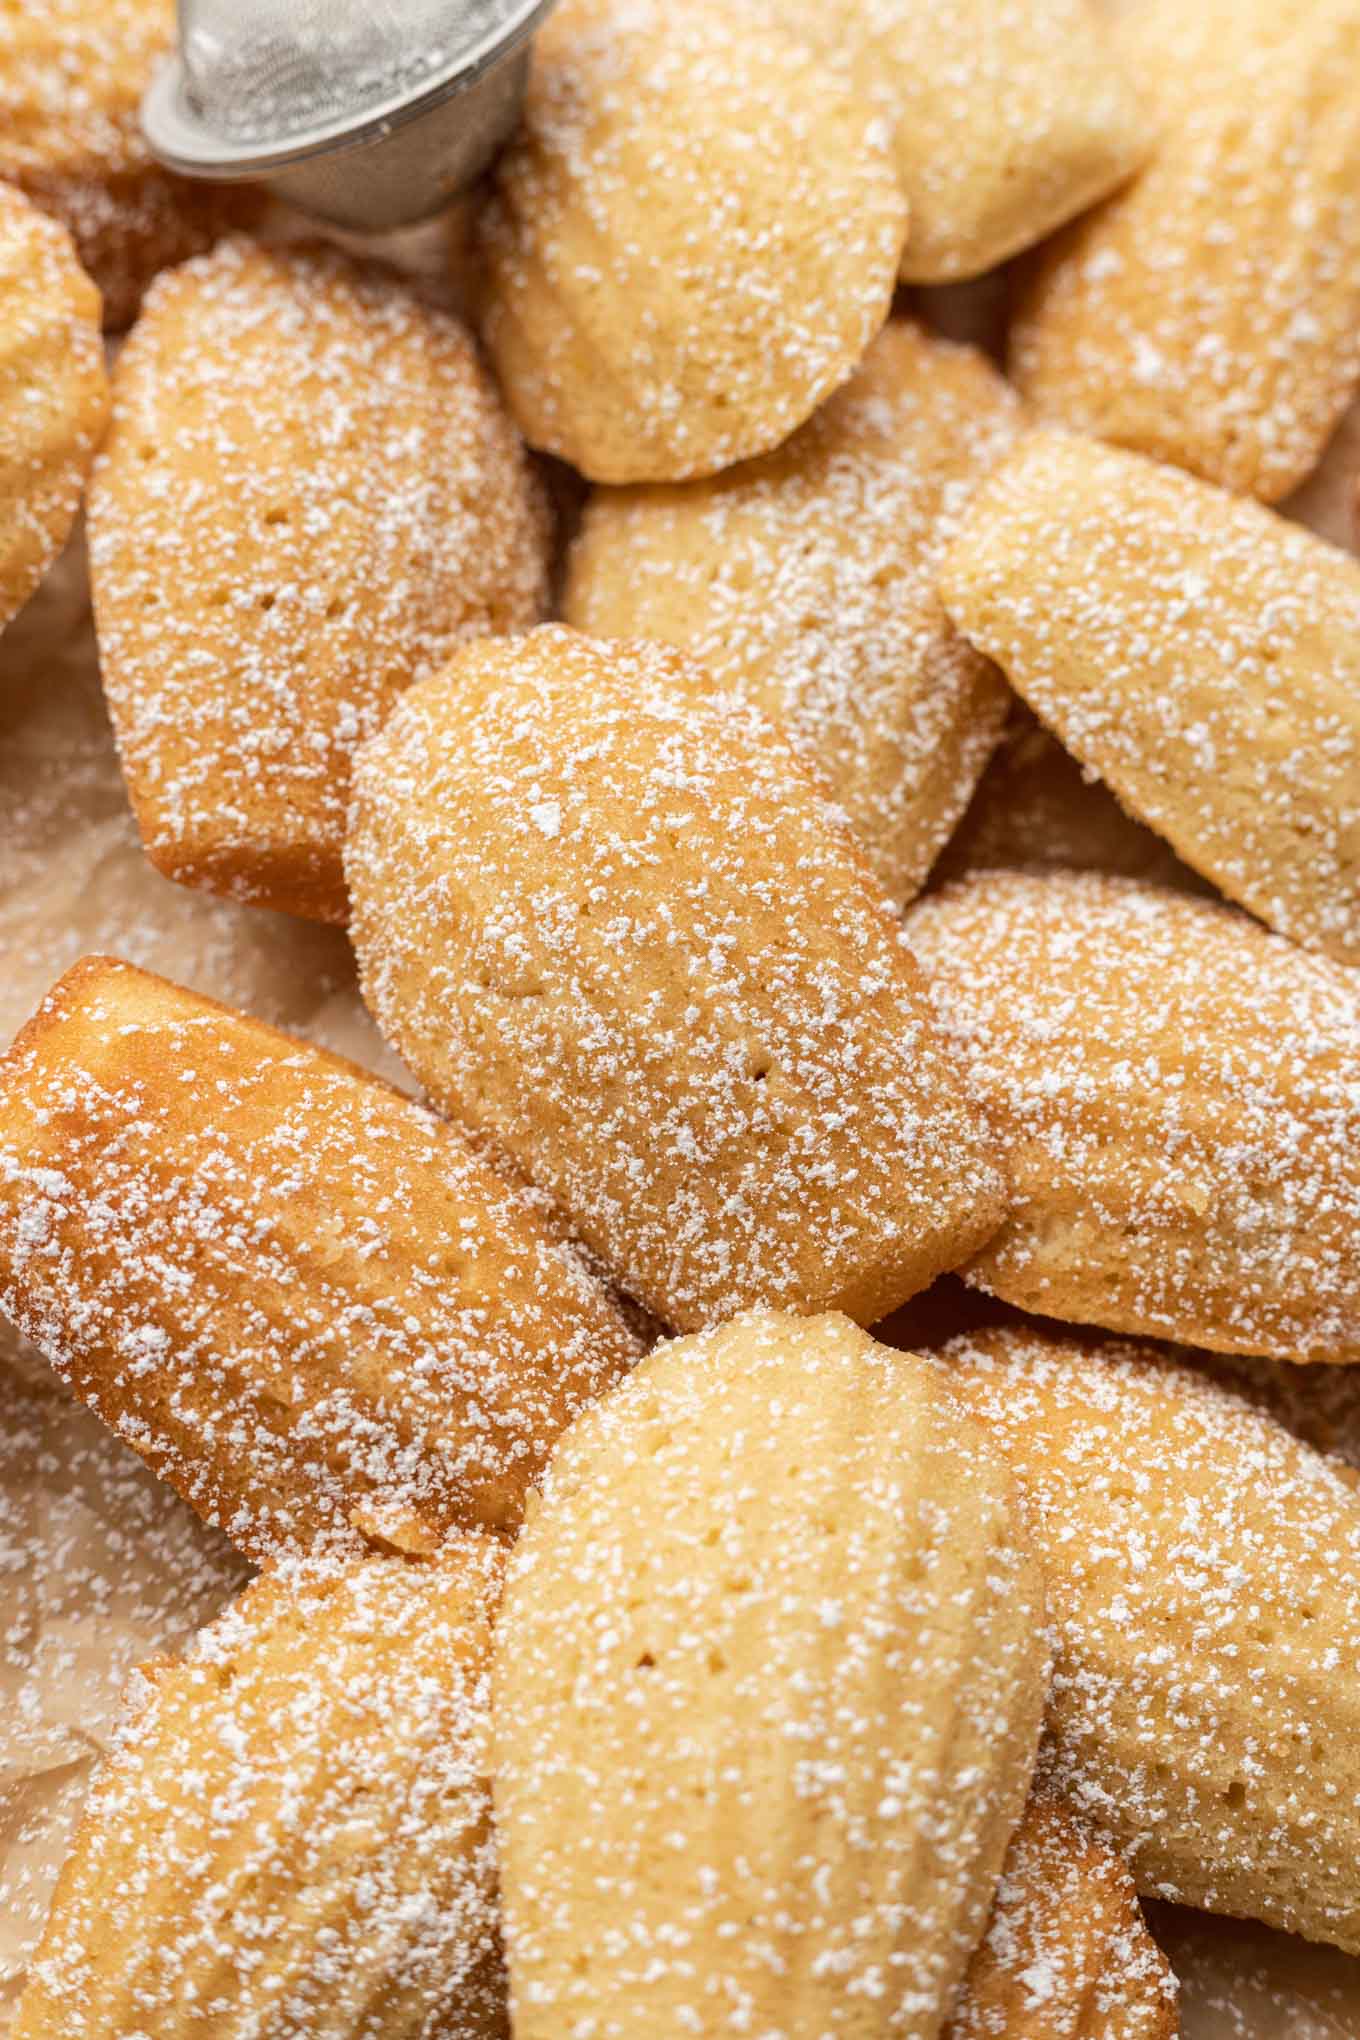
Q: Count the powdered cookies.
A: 15